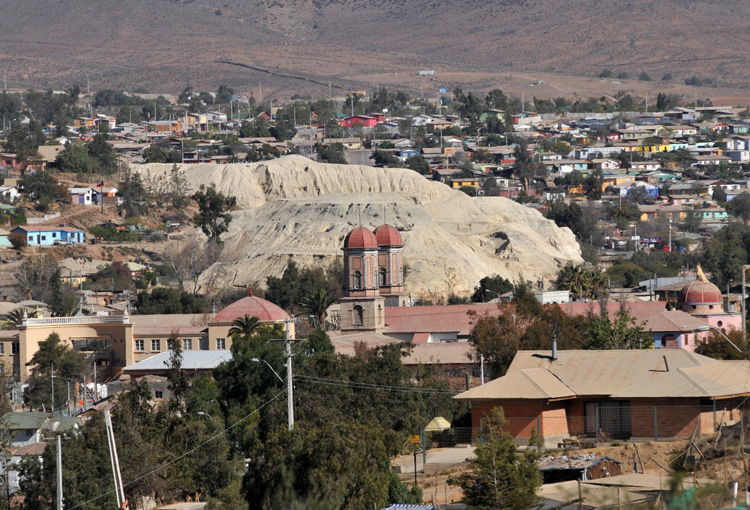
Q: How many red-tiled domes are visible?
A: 4